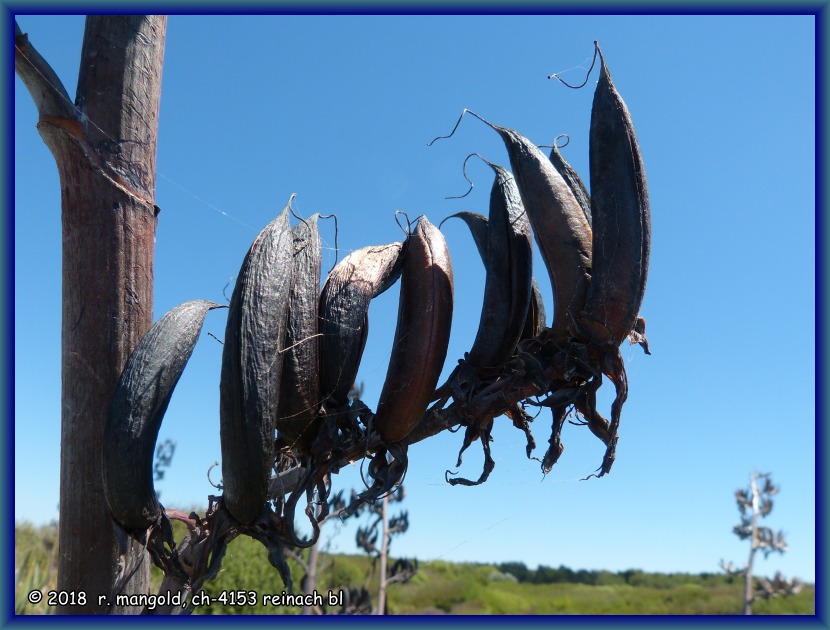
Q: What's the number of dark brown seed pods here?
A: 10